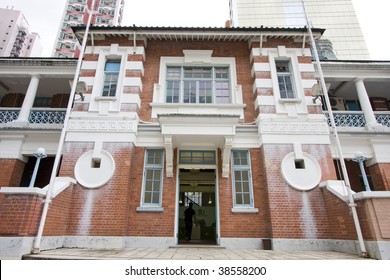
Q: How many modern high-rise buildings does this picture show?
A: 3